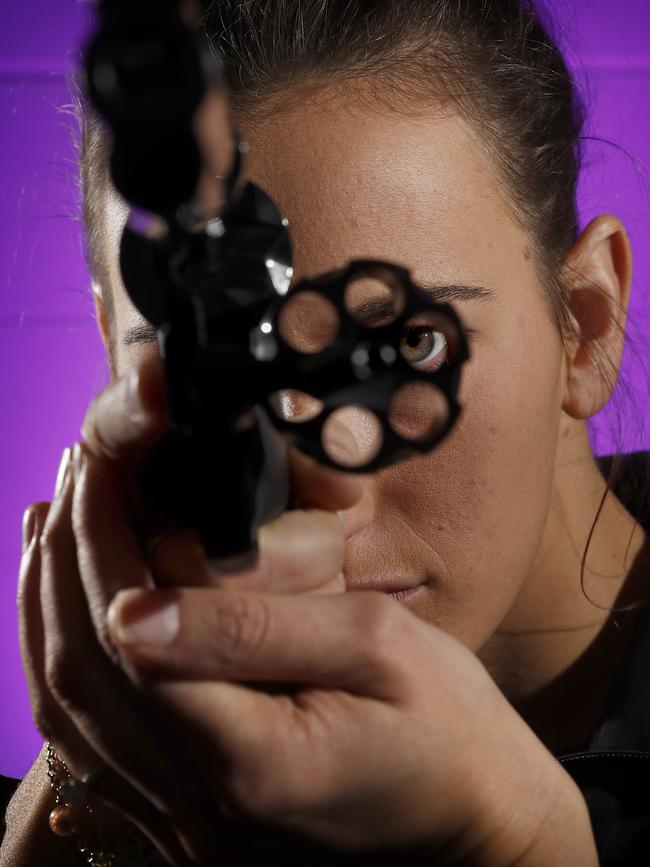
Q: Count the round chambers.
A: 6